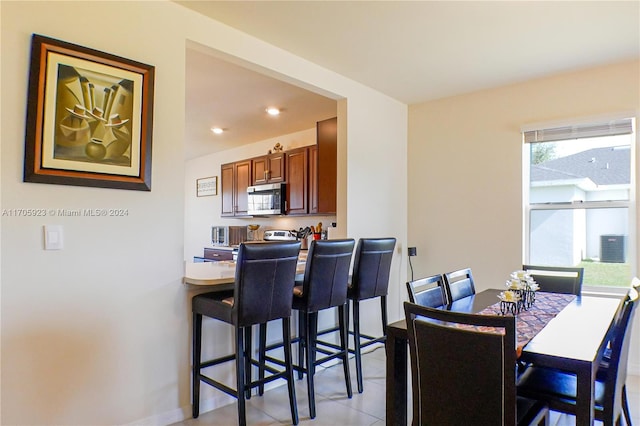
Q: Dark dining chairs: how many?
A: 6